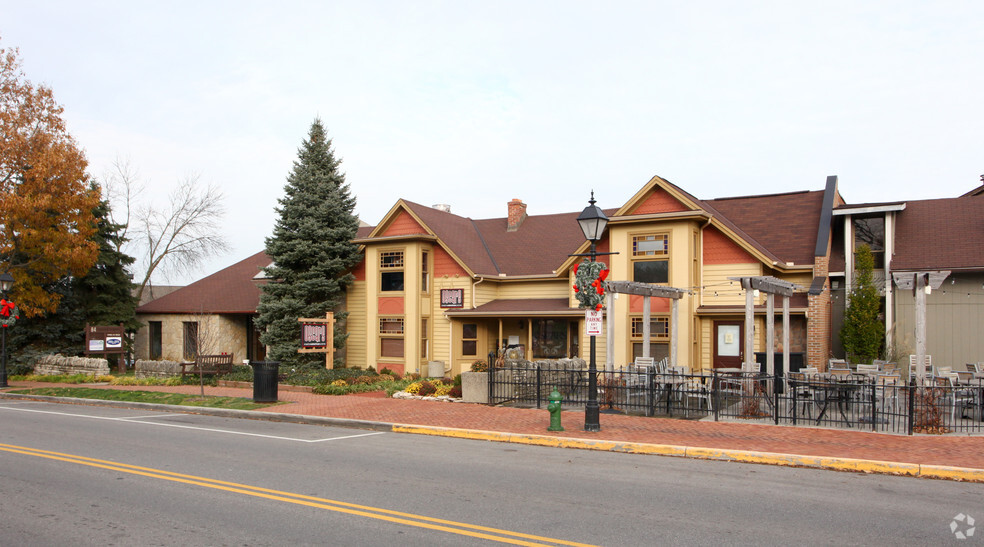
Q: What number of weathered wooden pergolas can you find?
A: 3